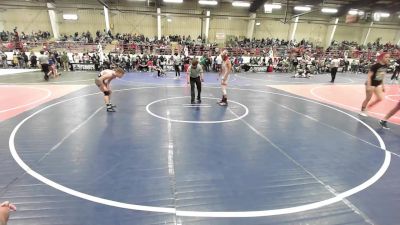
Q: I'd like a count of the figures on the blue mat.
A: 3